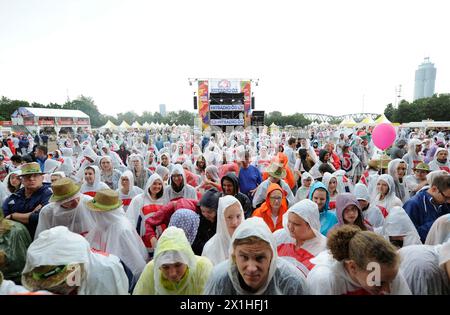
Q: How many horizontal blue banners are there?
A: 2